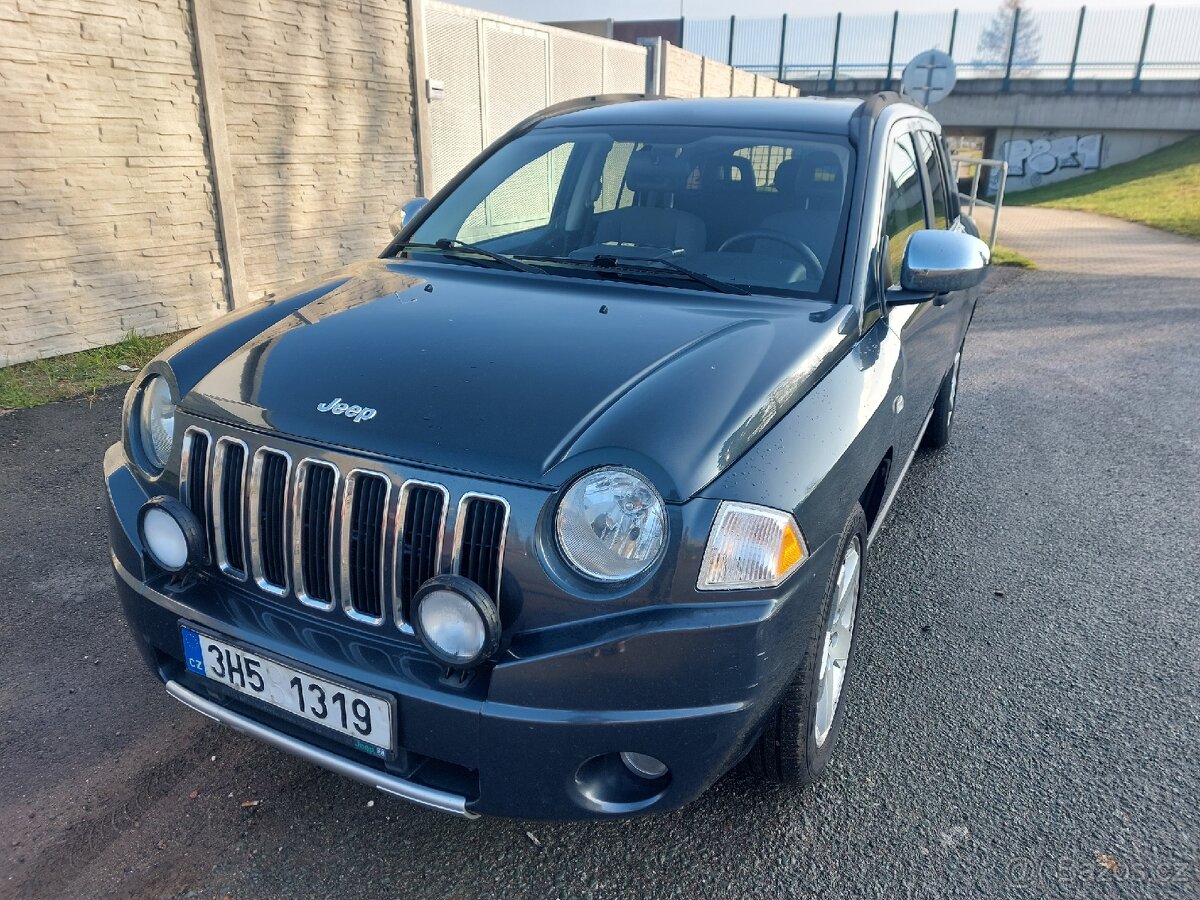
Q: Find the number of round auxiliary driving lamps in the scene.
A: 2